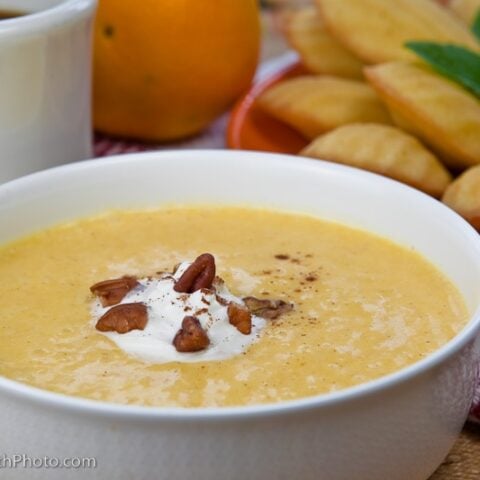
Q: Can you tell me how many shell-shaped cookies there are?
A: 7